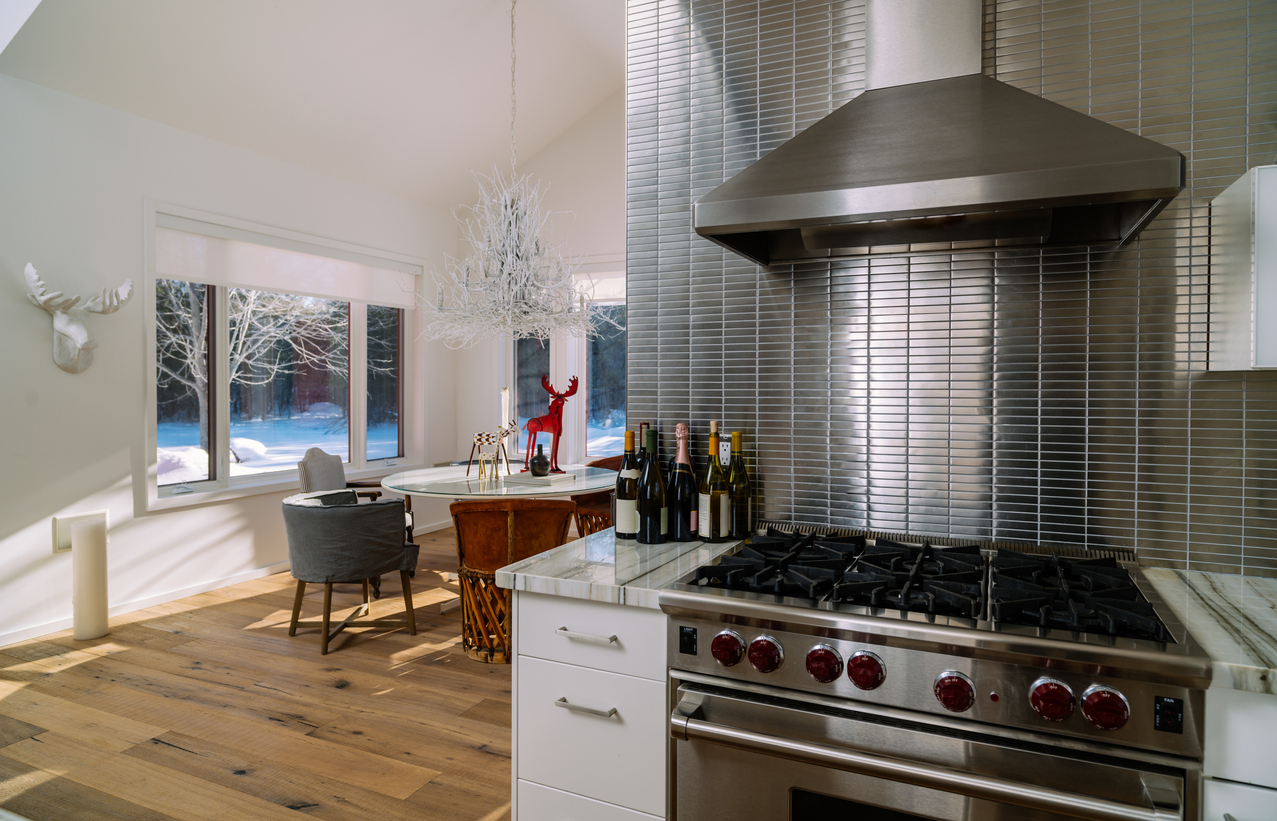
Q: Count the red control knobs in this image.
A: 7